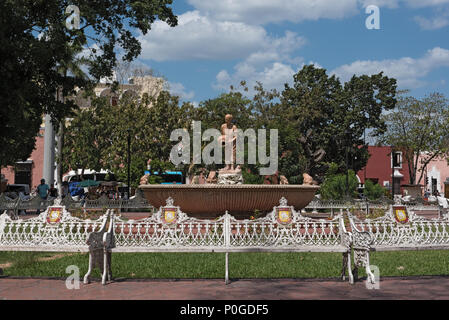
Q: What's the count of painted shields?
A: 4